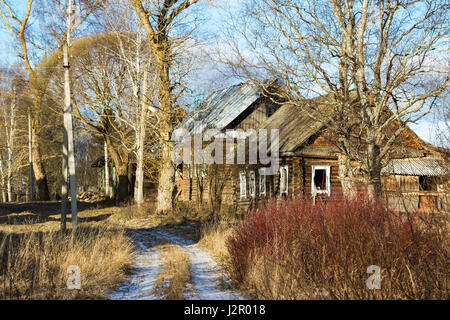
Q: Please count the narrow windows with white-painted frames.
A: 4